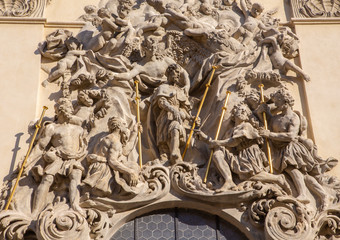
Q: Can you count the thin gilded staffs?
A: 5